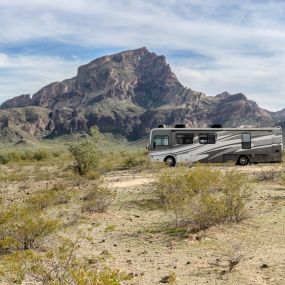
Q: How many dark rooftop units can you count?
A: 3